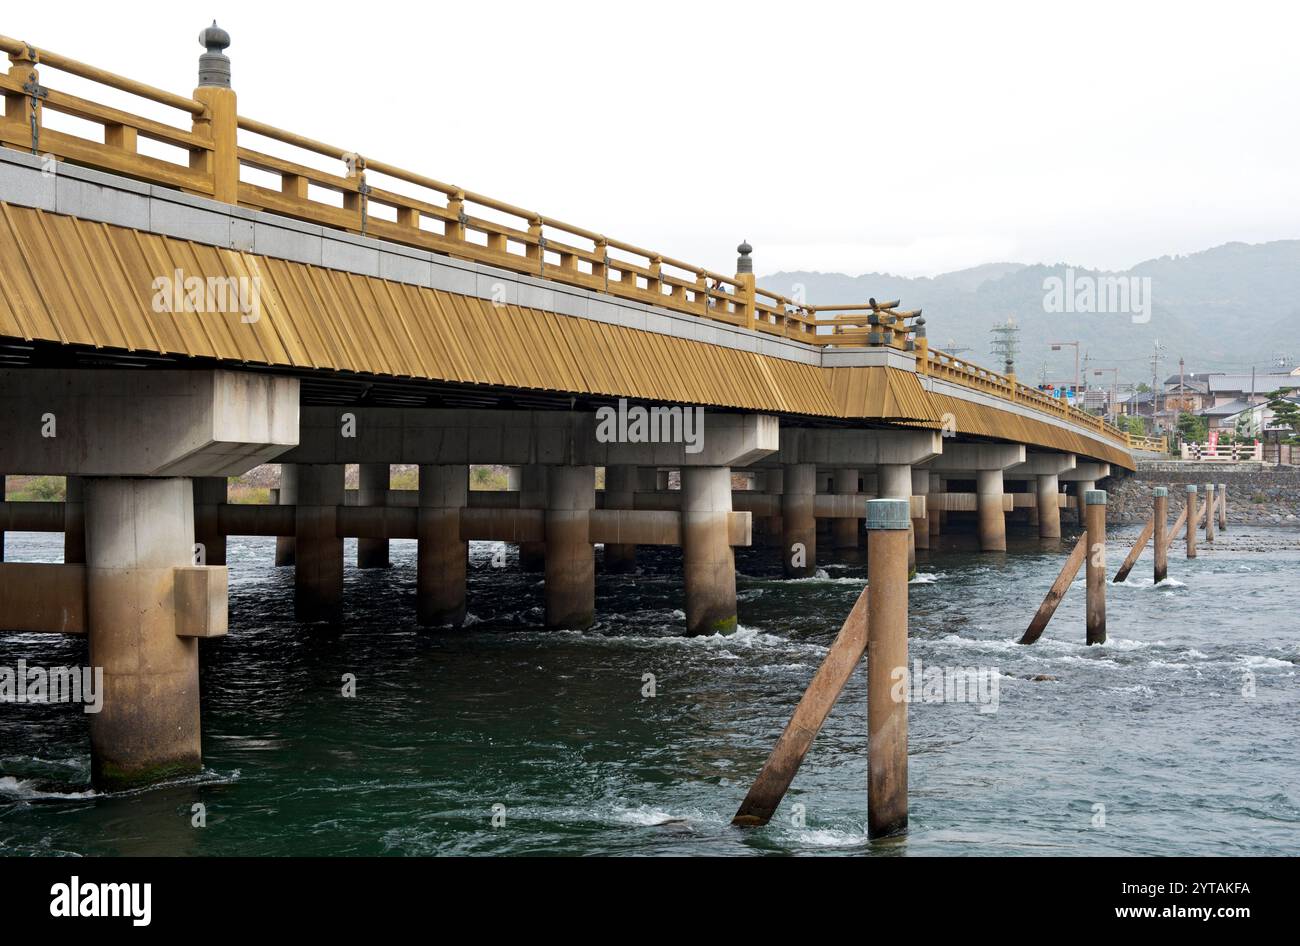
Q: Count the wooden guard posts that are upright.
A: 6